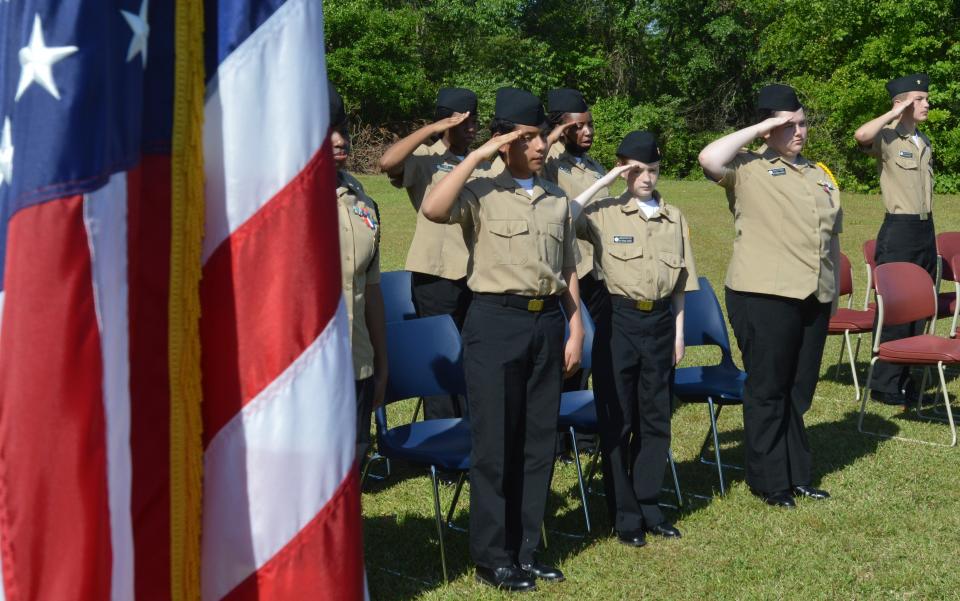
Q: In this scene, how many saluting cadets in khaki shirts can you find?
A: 6